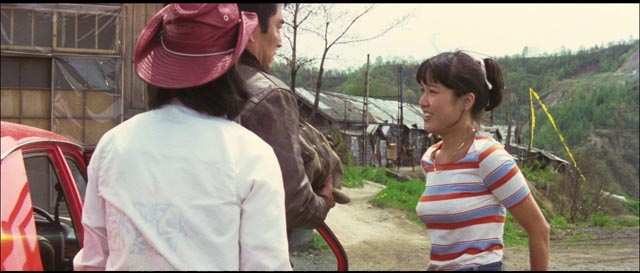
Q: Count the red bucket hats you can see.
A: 1